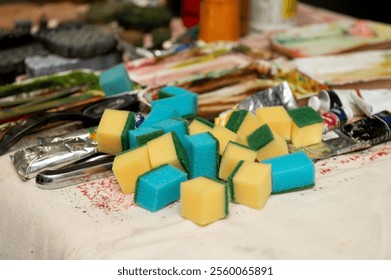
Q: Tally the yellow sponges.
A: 12